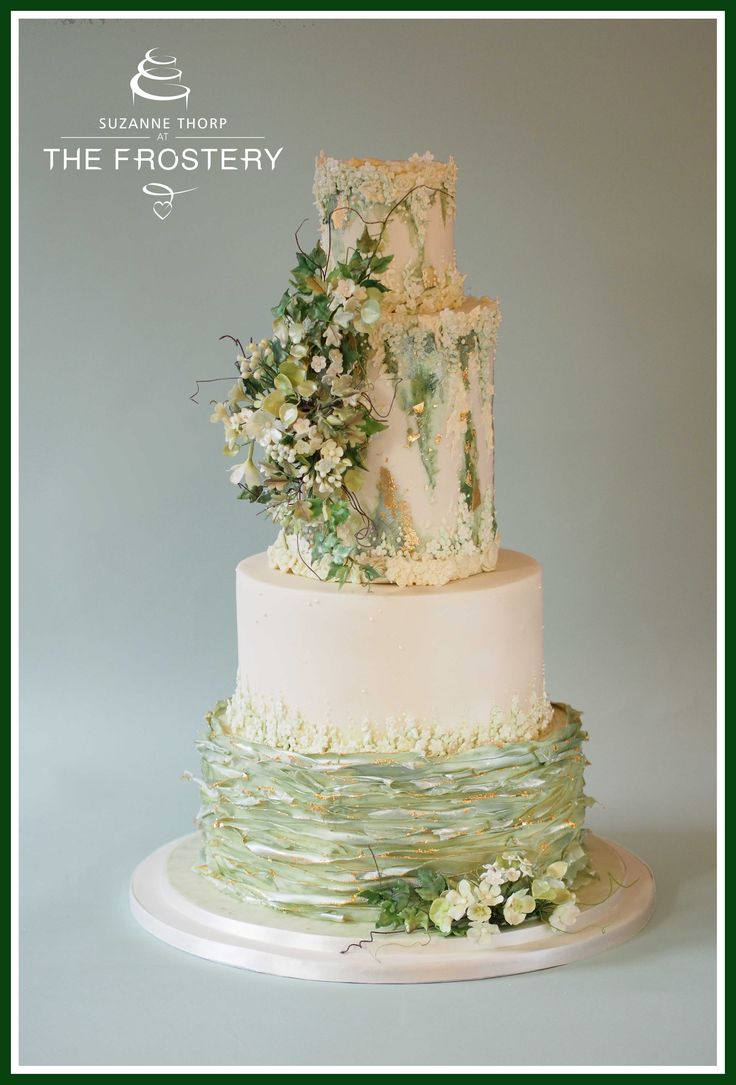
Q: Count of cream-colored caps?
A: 0